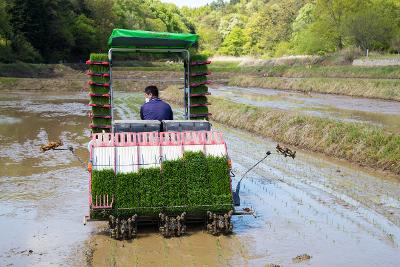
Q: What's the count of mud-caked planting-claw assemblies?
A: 3